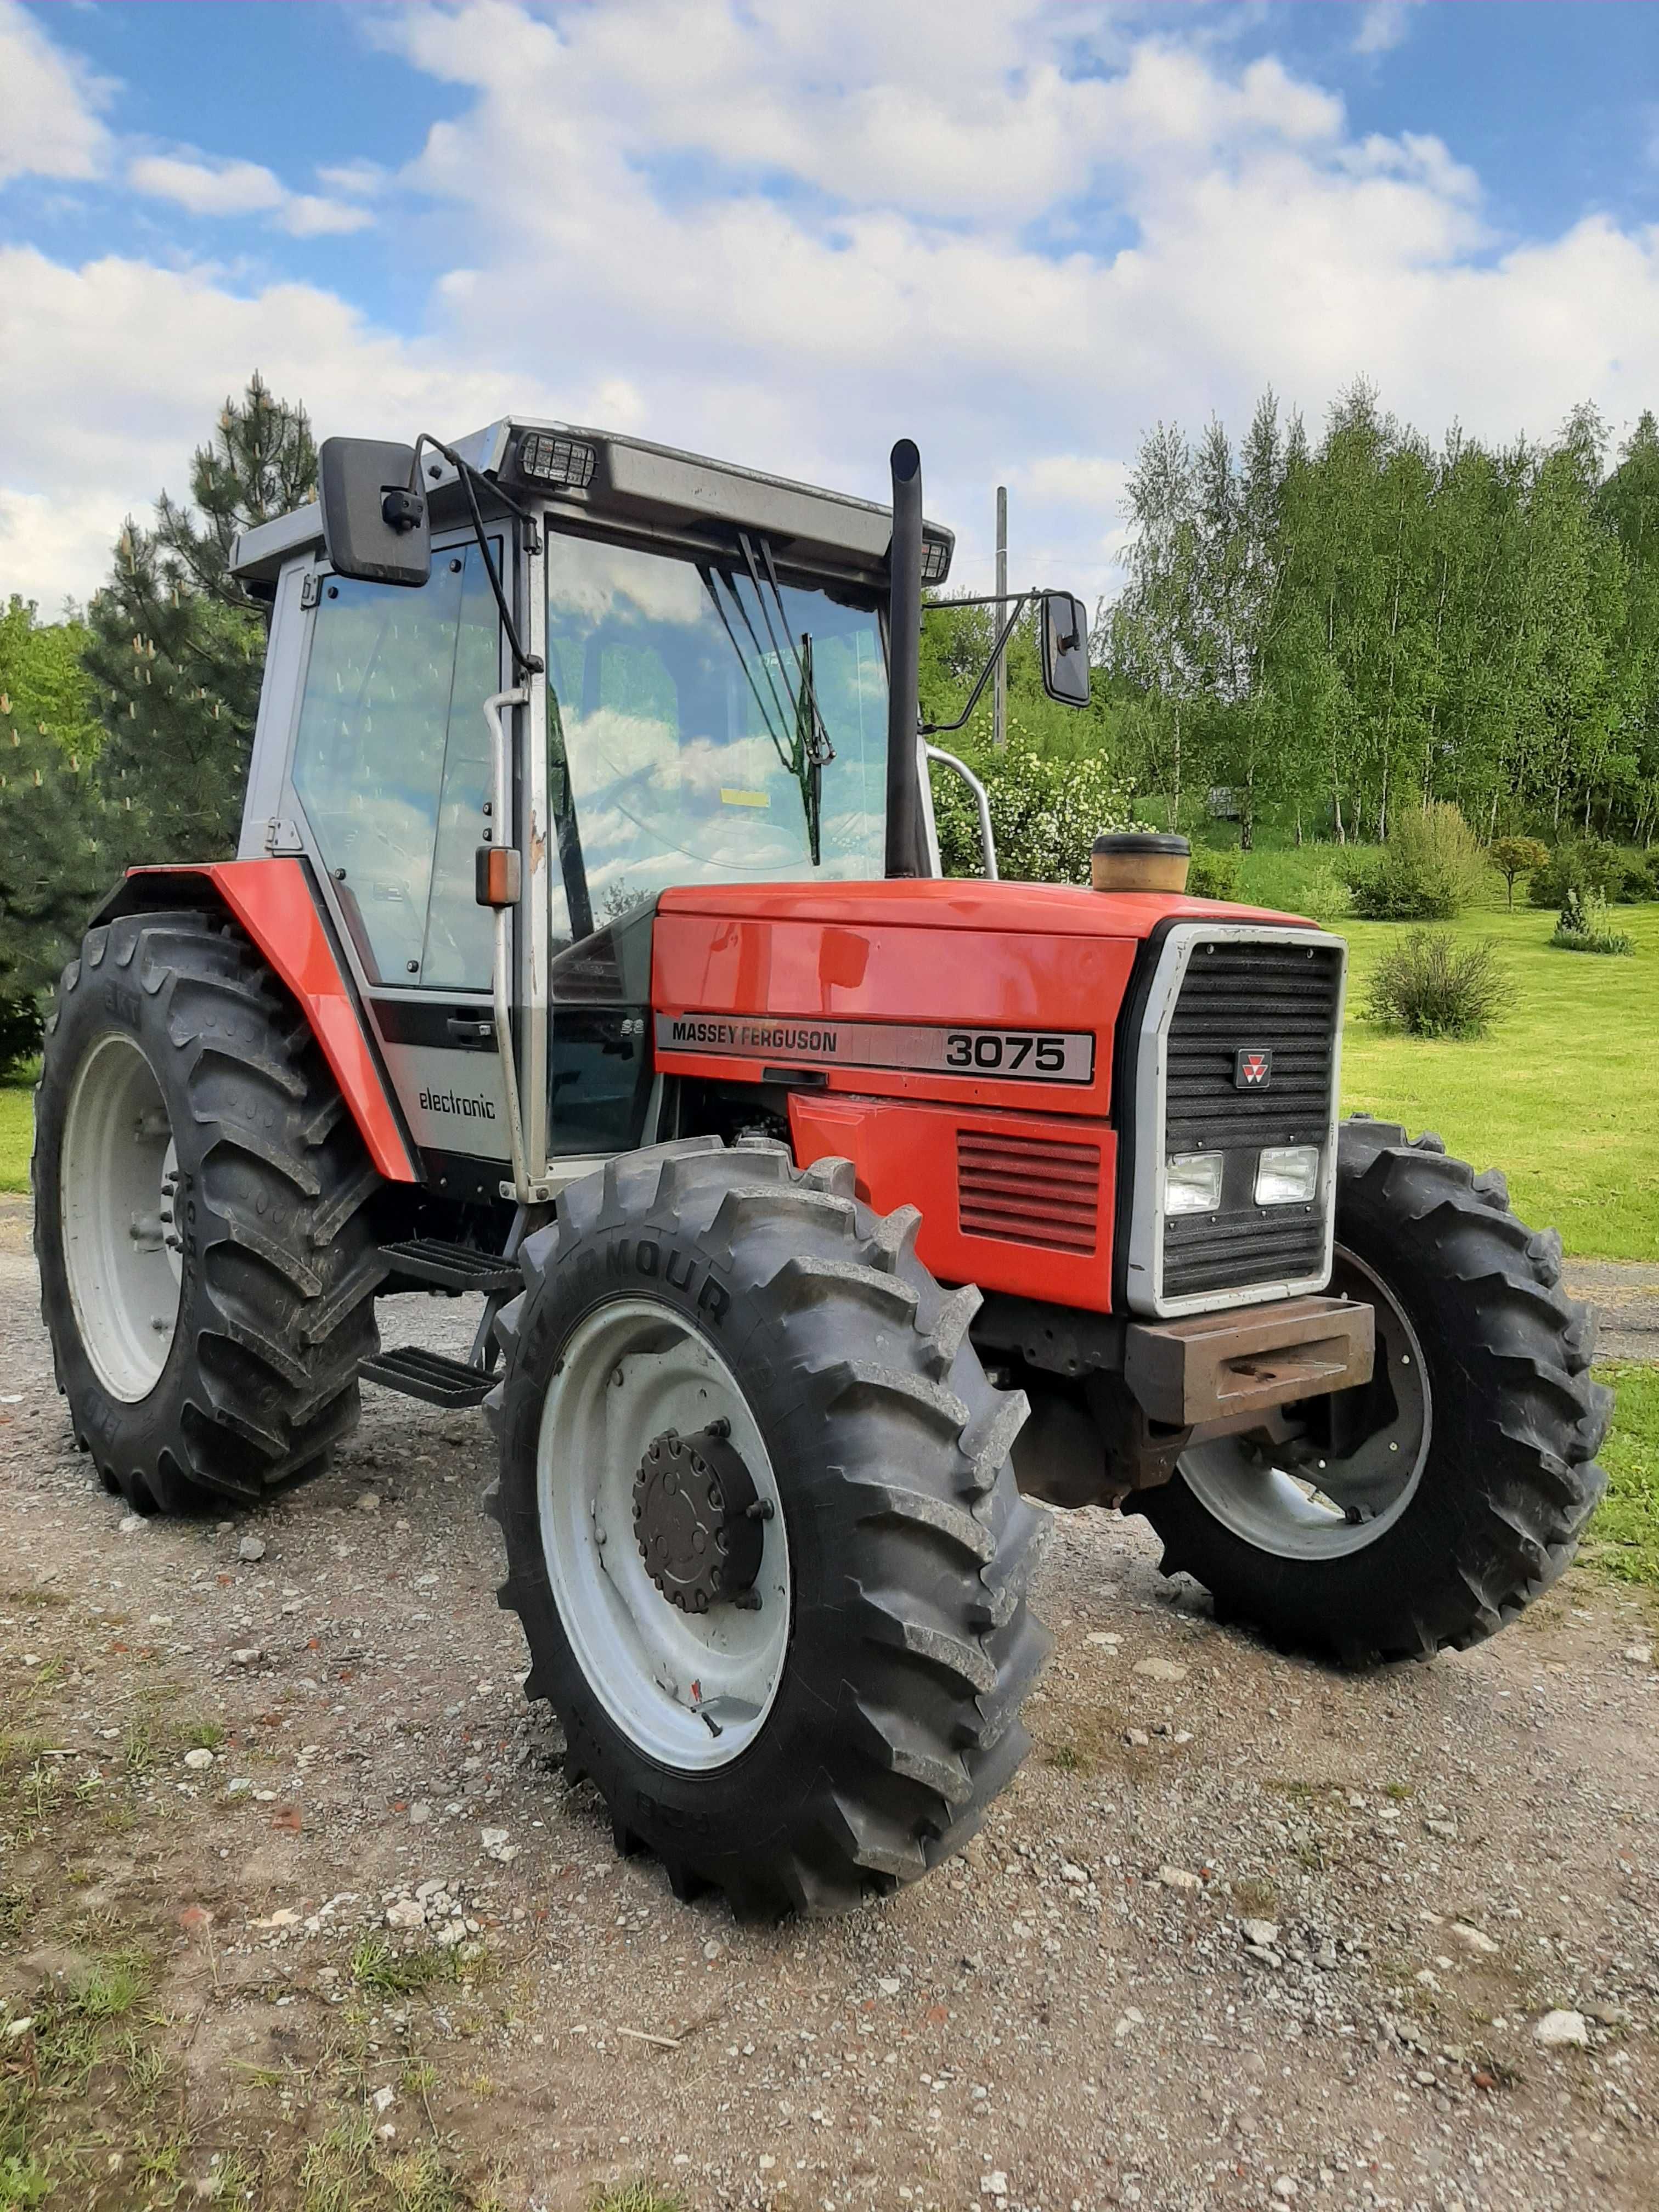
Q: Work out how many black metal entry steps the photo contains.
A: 2